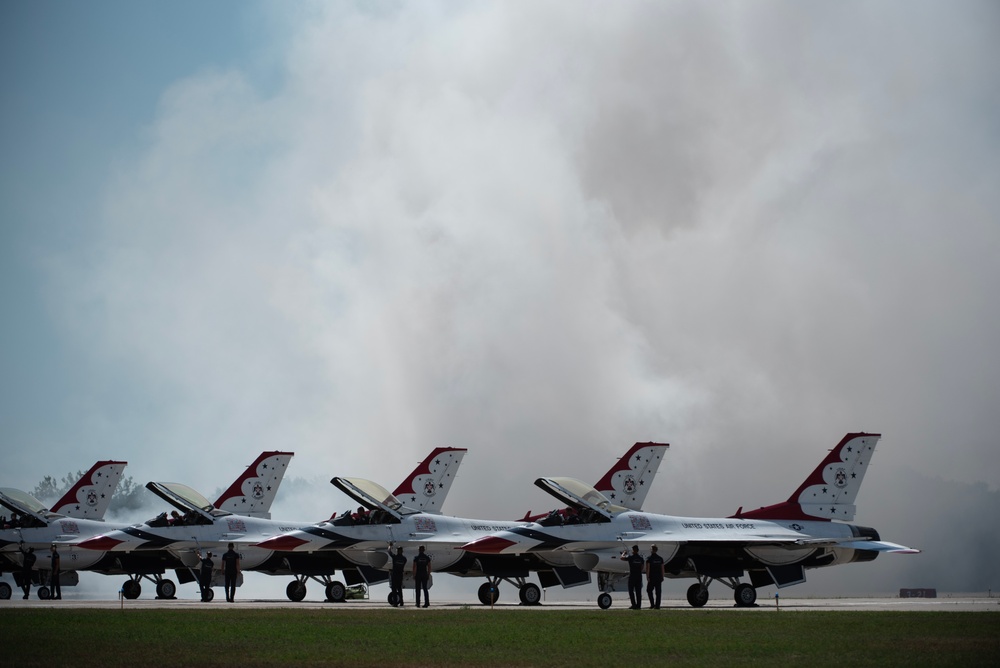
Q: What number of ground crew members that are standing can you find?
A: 8